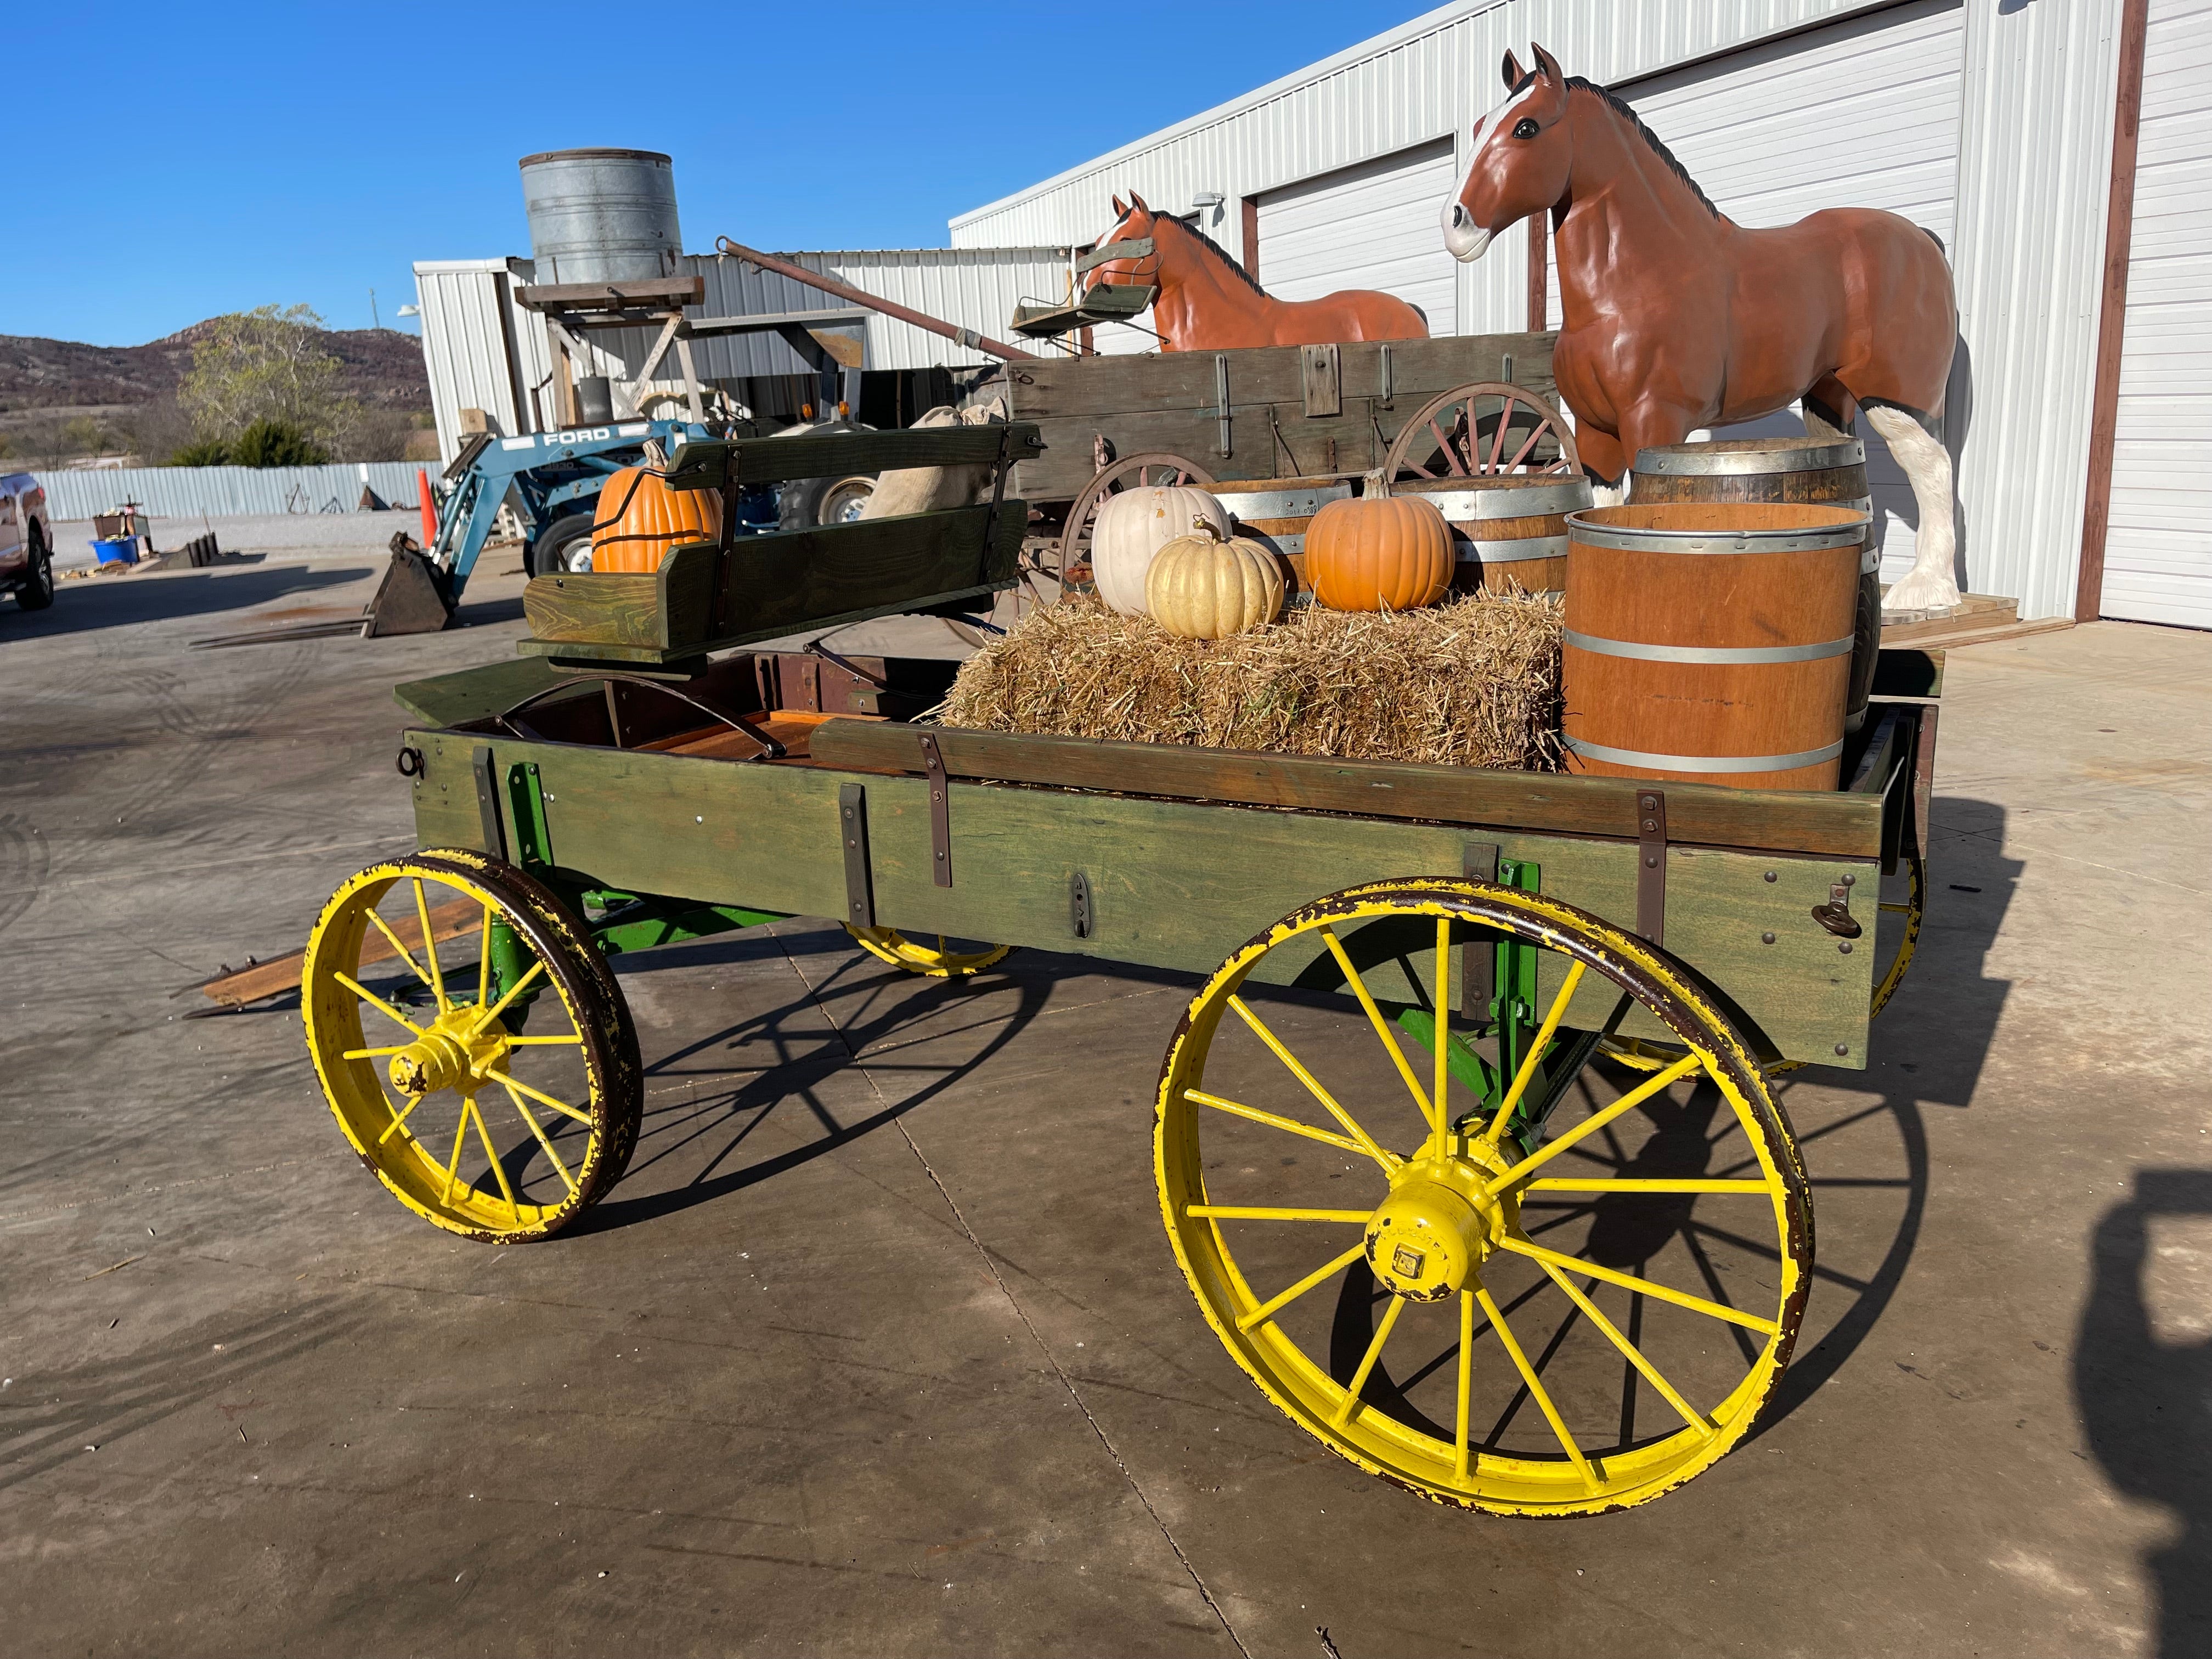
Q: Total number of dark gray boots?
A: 0